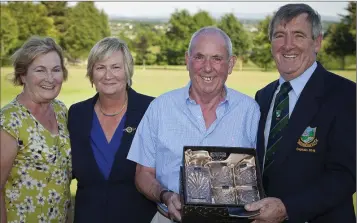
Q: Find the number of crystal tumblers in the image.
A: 4